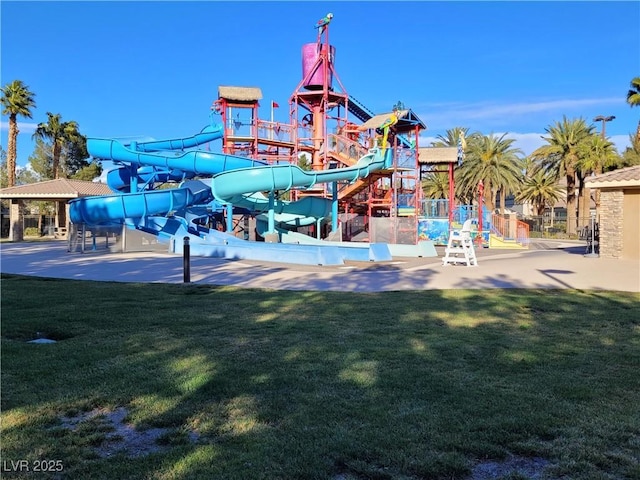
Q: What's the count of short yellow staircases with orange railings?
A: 1